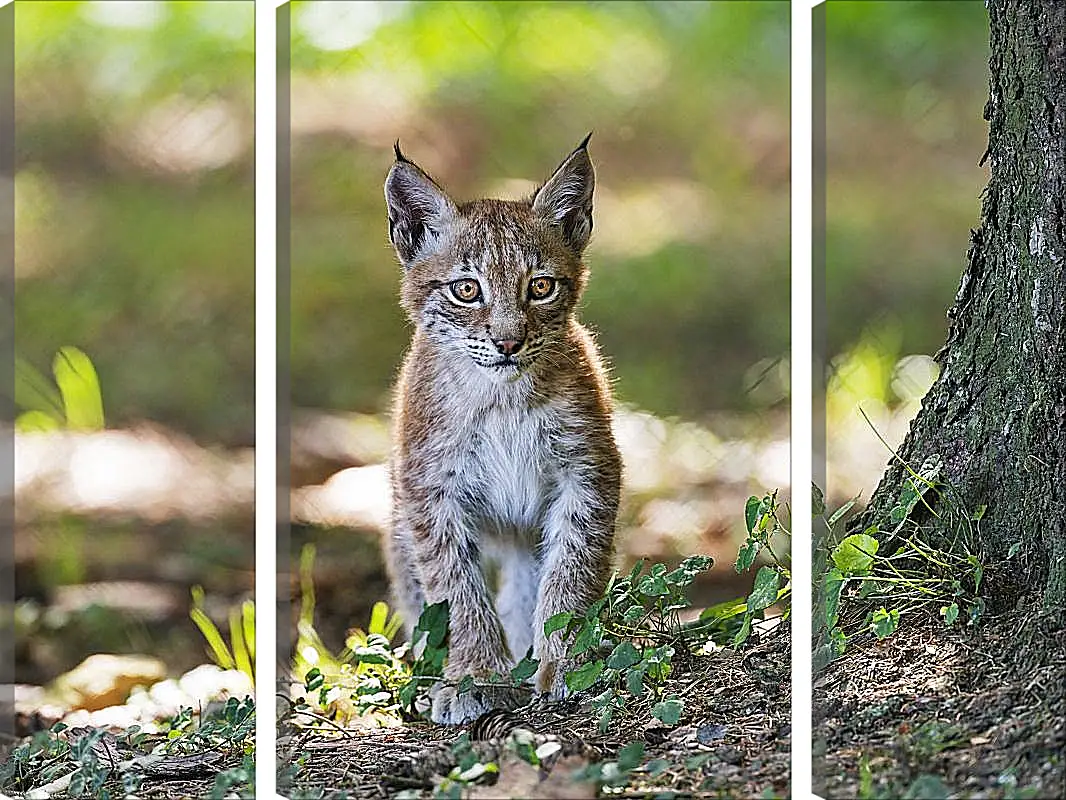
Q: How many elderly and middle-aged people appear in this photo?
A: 0